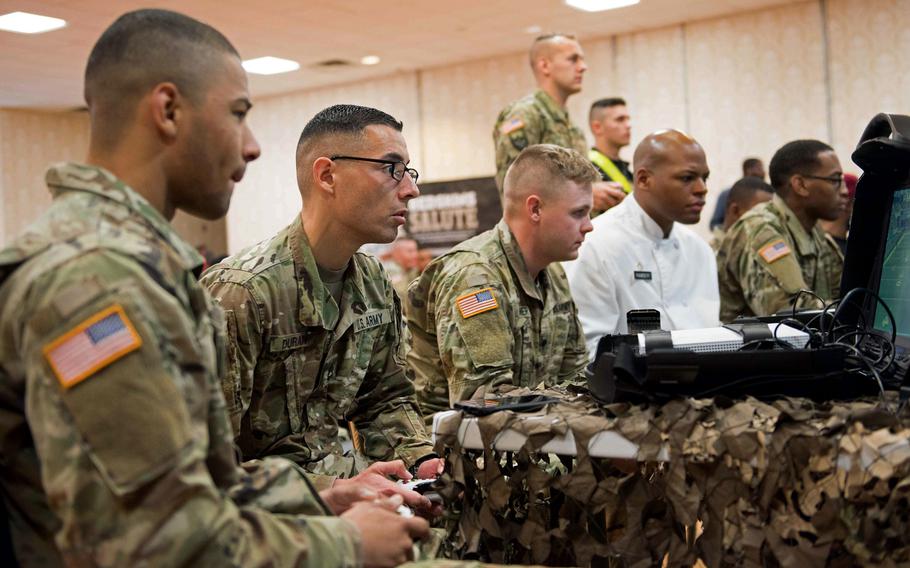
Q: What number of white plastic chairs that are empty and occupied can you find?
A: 0